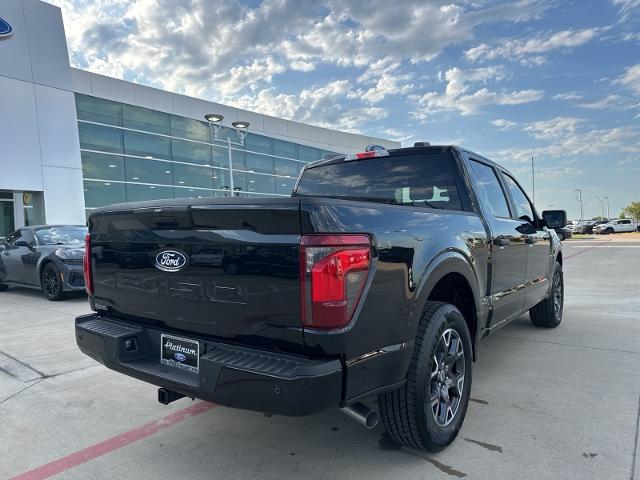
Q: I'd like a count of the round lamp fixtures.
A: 2